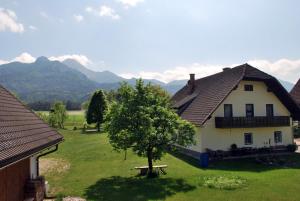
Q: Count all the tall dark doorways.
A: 3